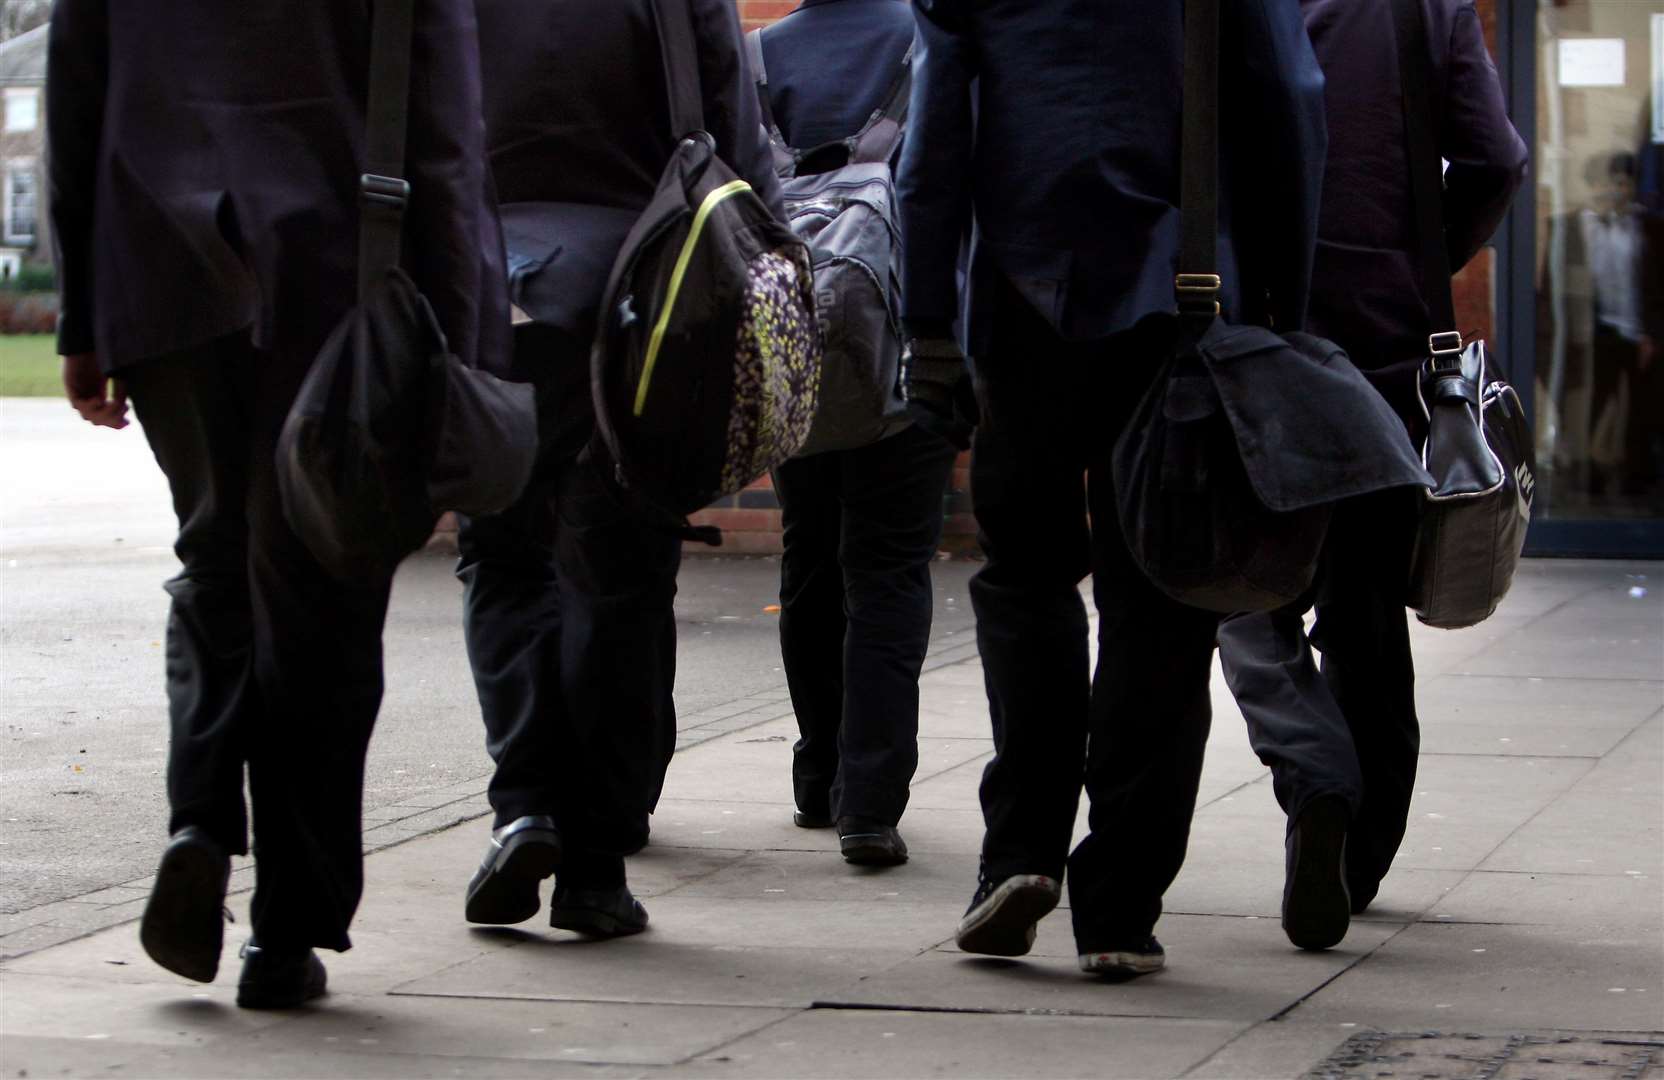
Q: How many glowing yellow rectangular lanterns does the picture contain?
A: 0